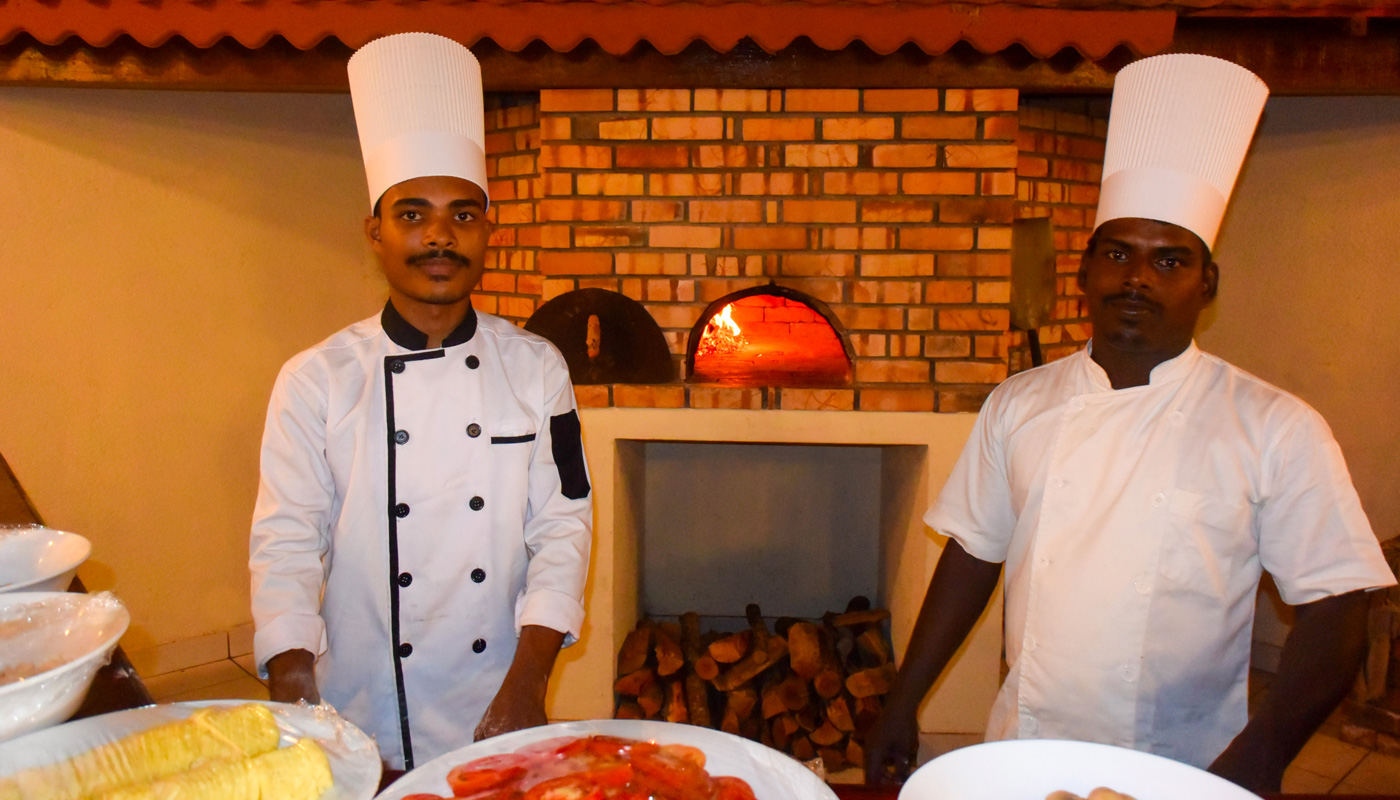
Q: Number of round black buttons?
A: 10